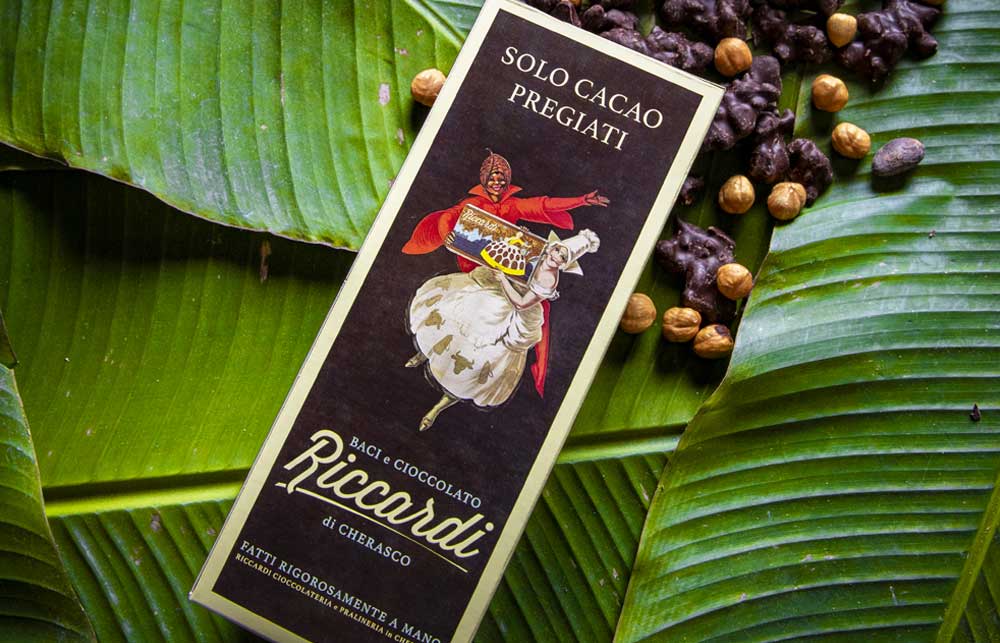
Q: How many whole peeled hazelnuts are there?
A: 11